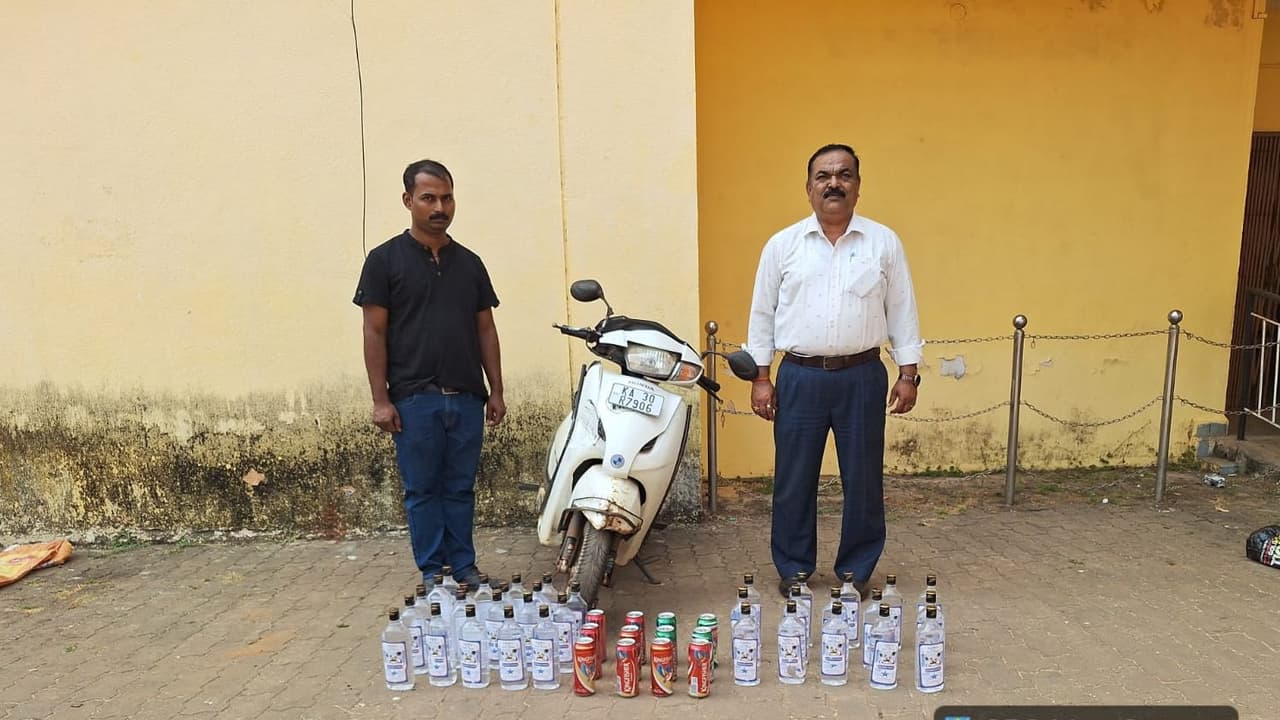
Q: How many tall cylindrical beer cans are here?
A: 12